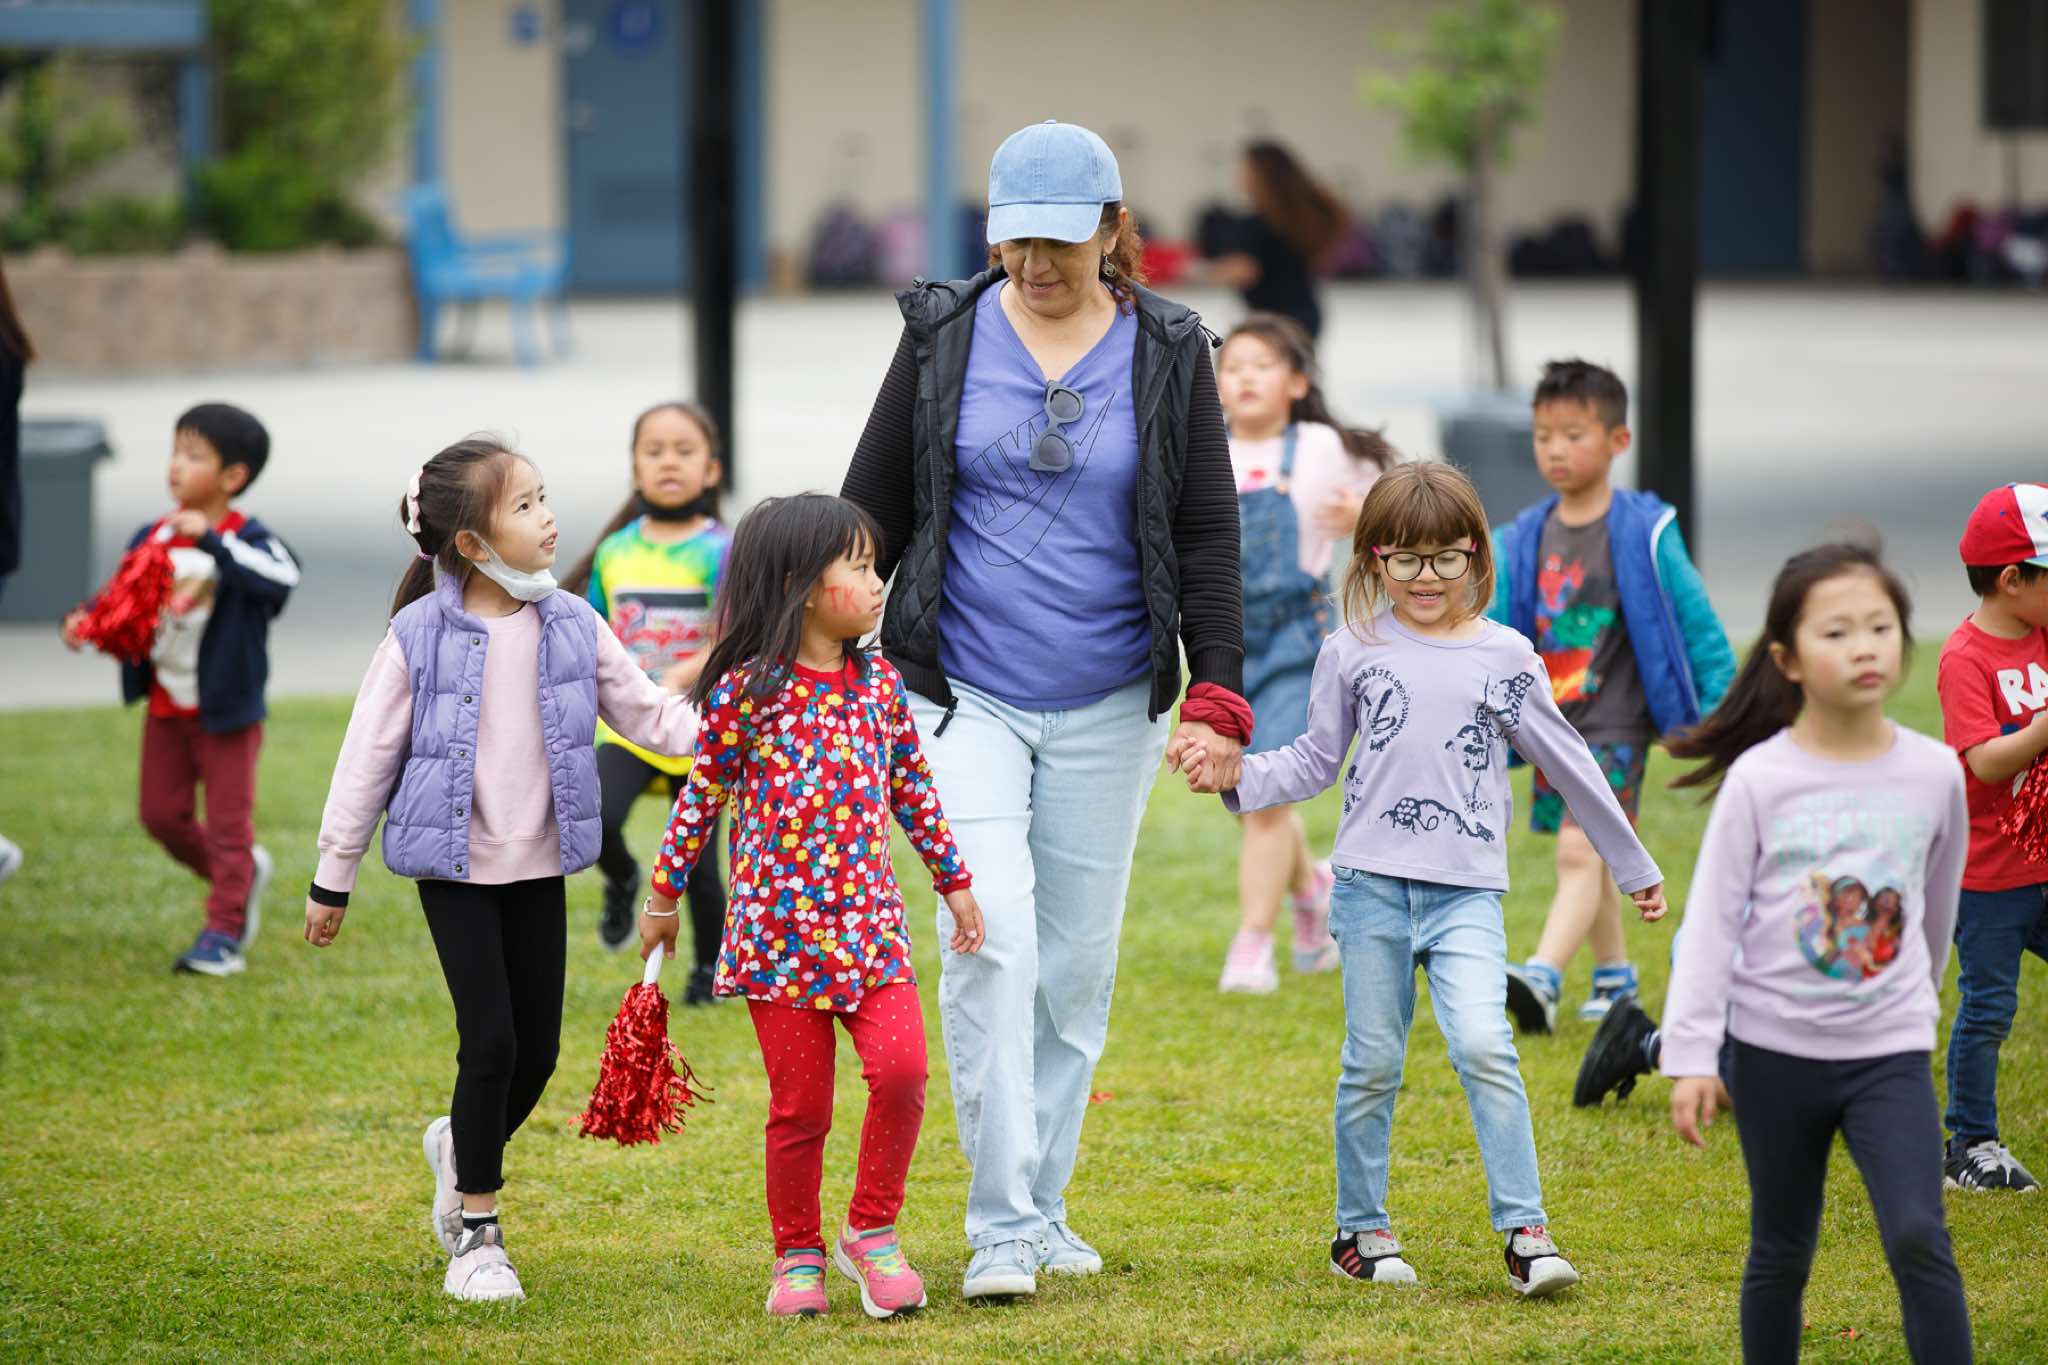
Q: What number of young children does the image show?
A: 9